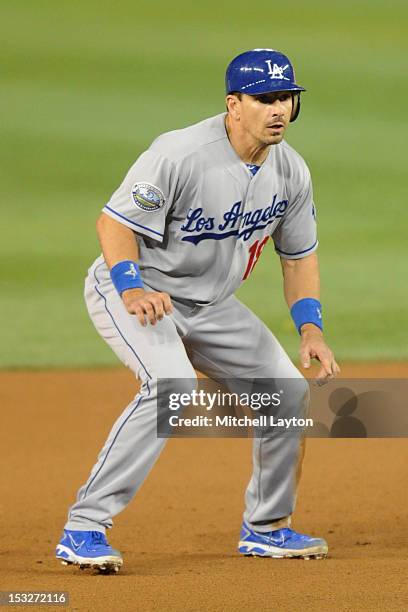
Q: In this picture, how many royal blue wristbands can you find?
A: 2